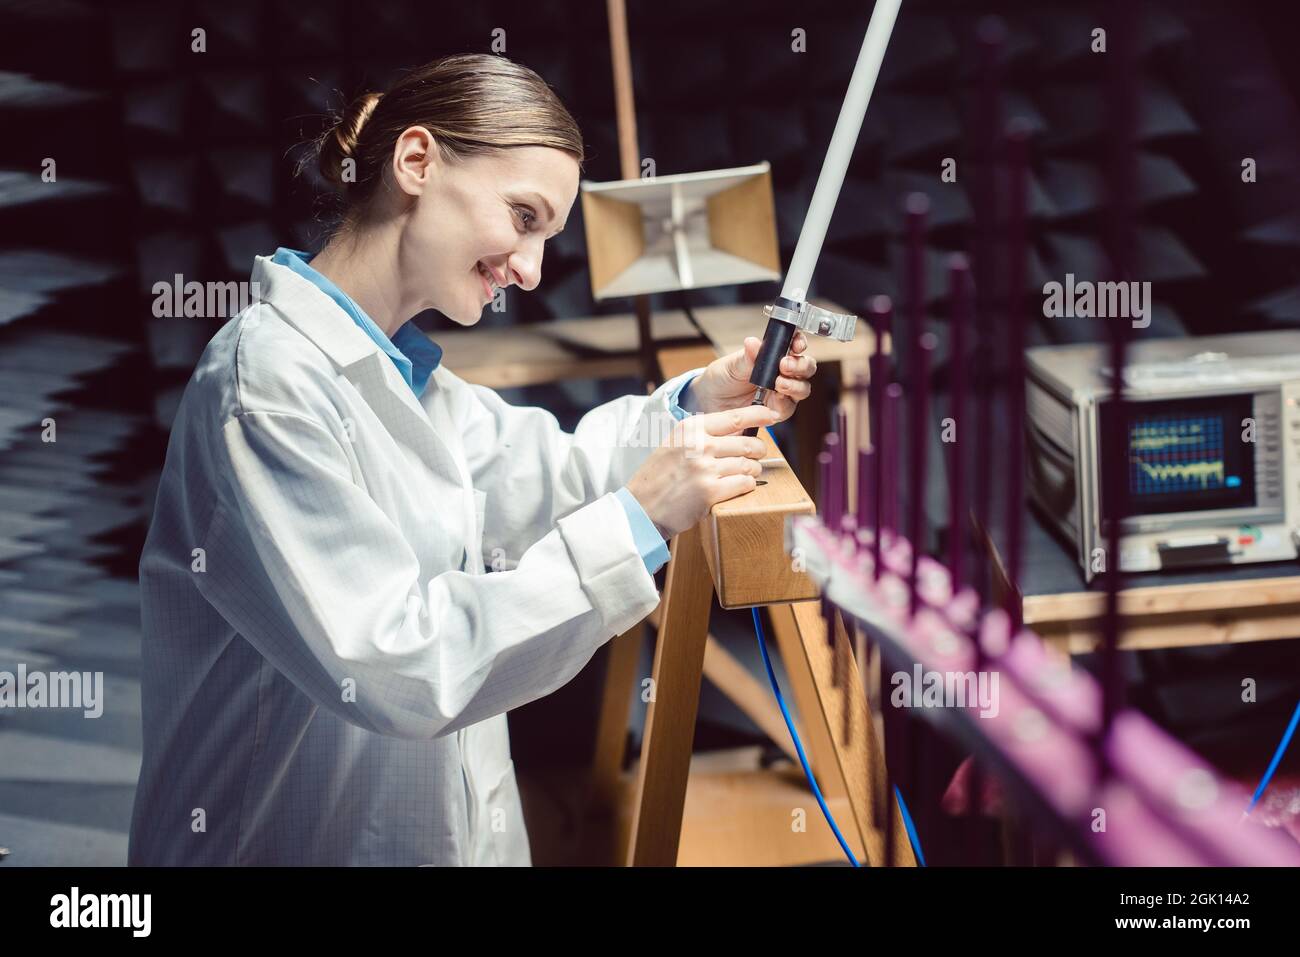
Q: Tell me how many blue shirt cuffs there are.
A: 2